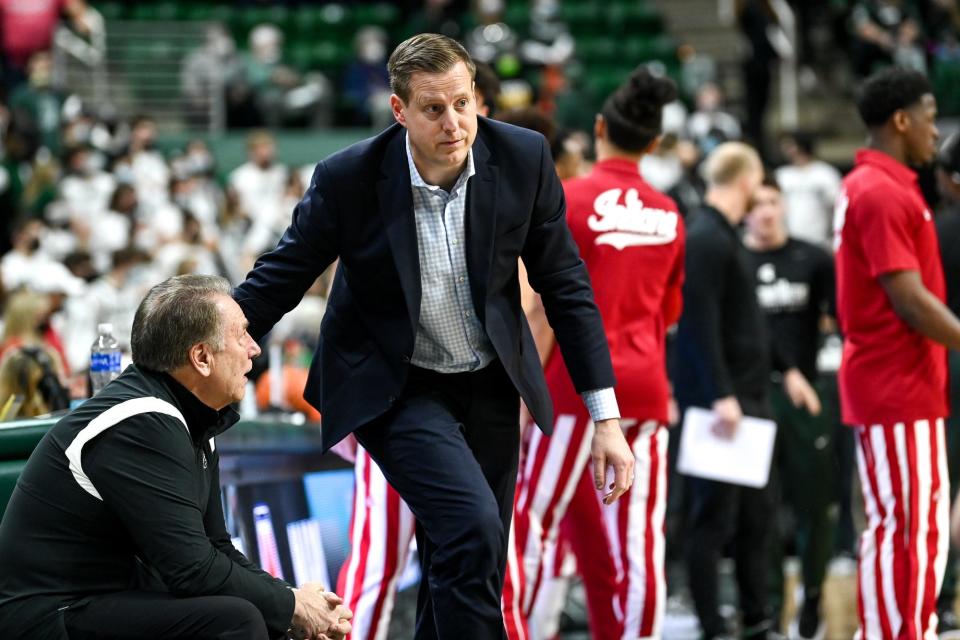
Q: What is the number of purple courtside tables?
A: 0